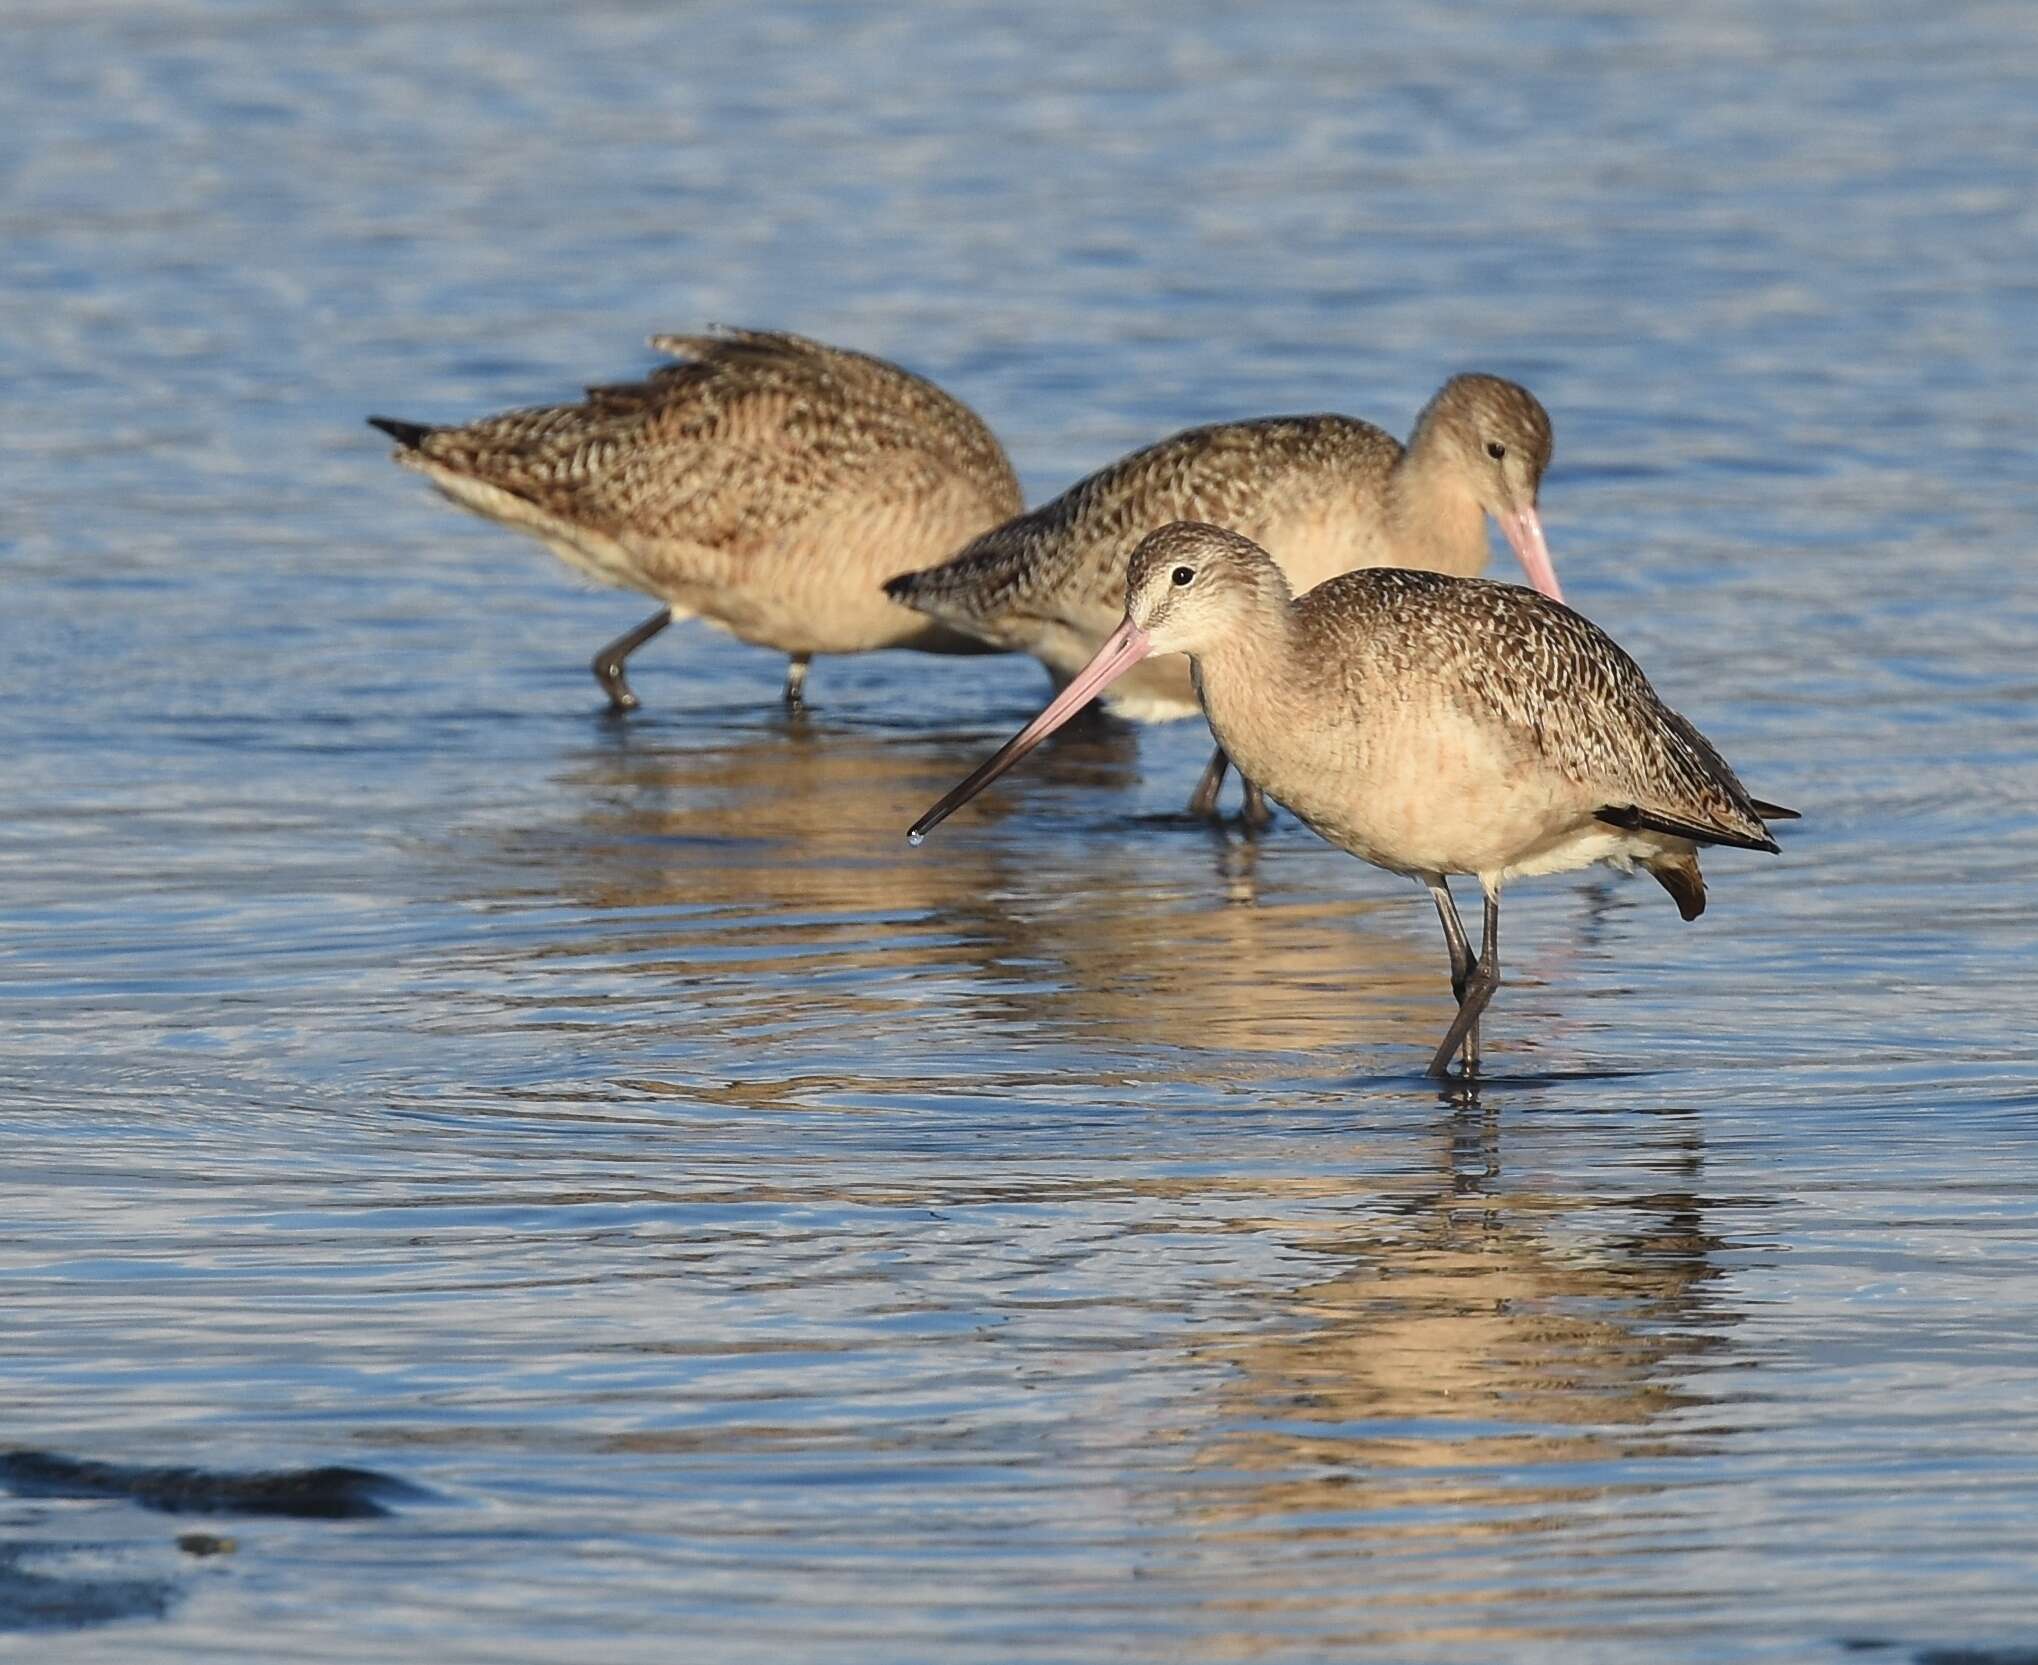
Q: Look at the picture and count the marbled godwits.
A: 3